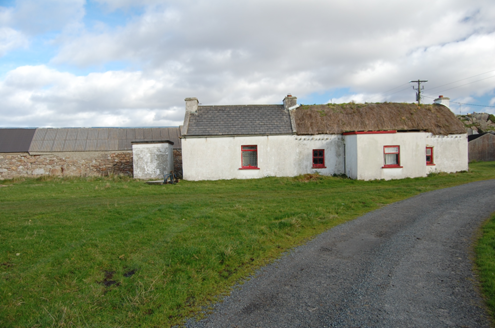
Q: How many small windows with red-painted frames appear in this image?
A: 4